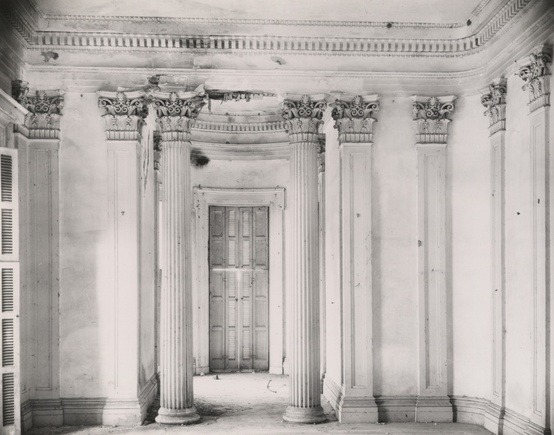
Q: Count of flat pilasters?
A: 6